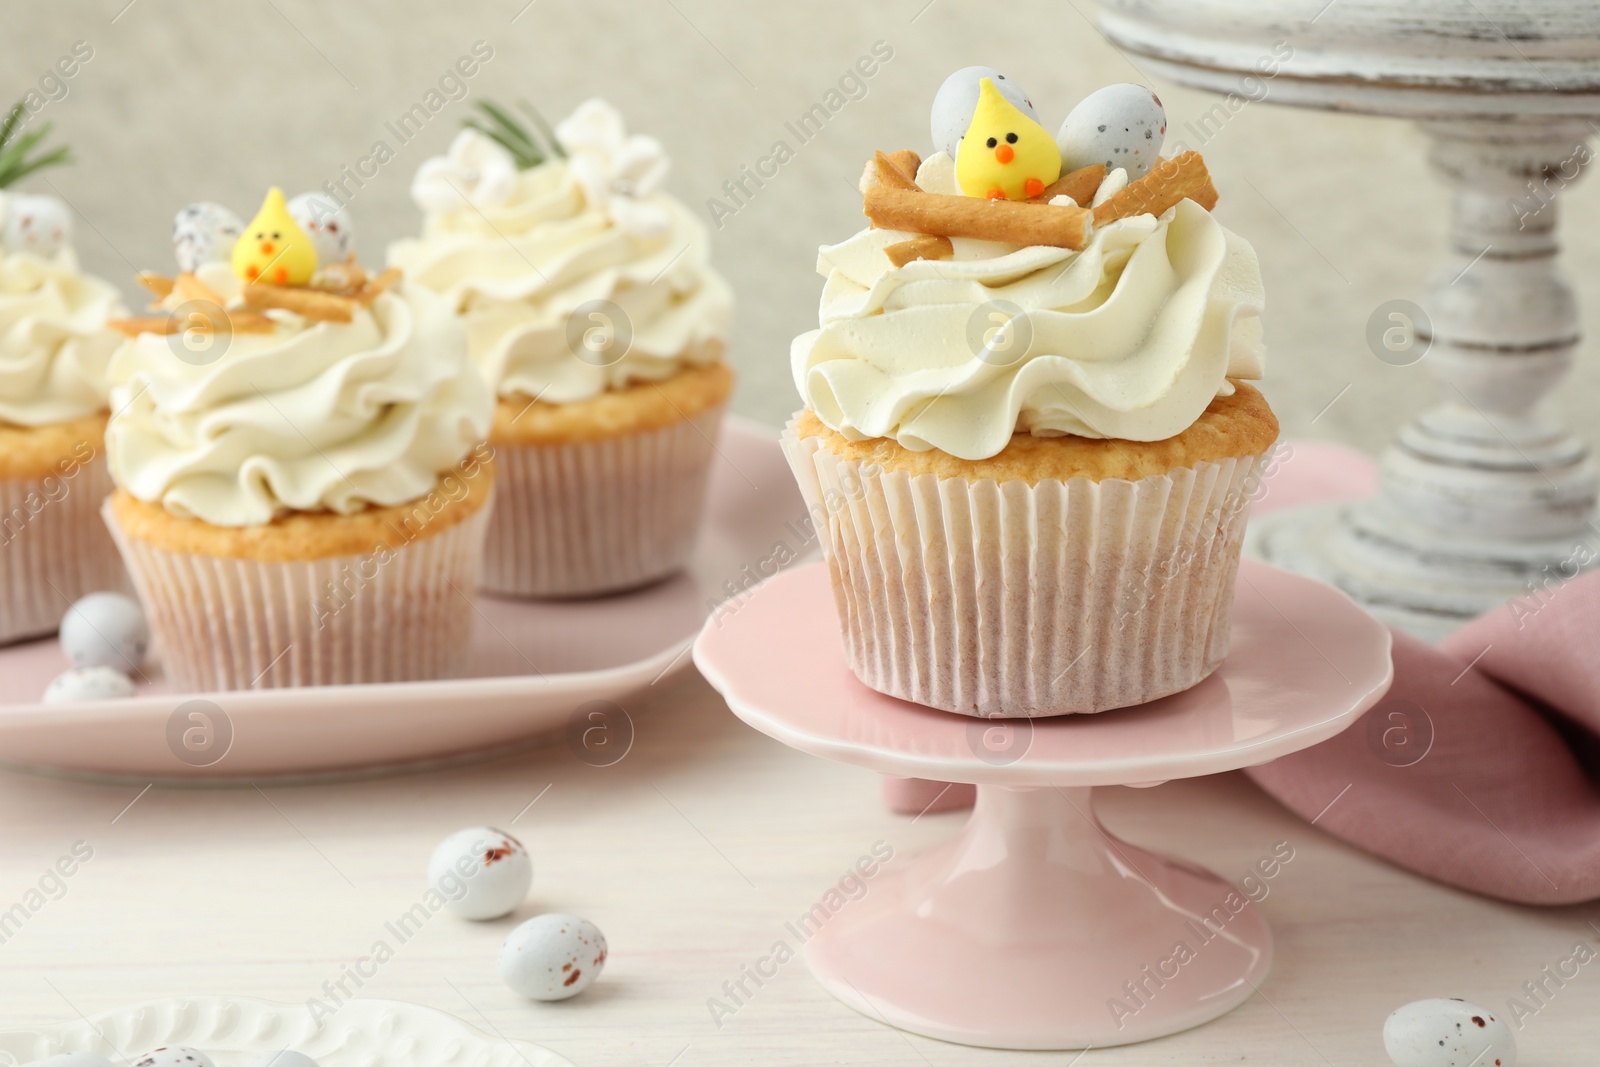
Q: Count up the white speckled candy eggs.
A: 13